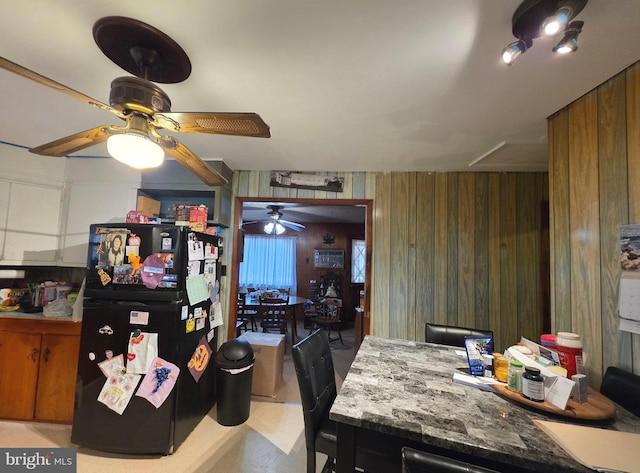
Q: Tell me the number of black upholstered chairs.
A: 4